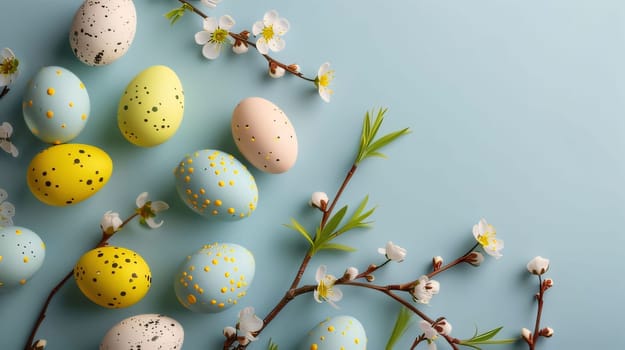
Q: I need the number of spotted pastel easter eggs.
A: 11